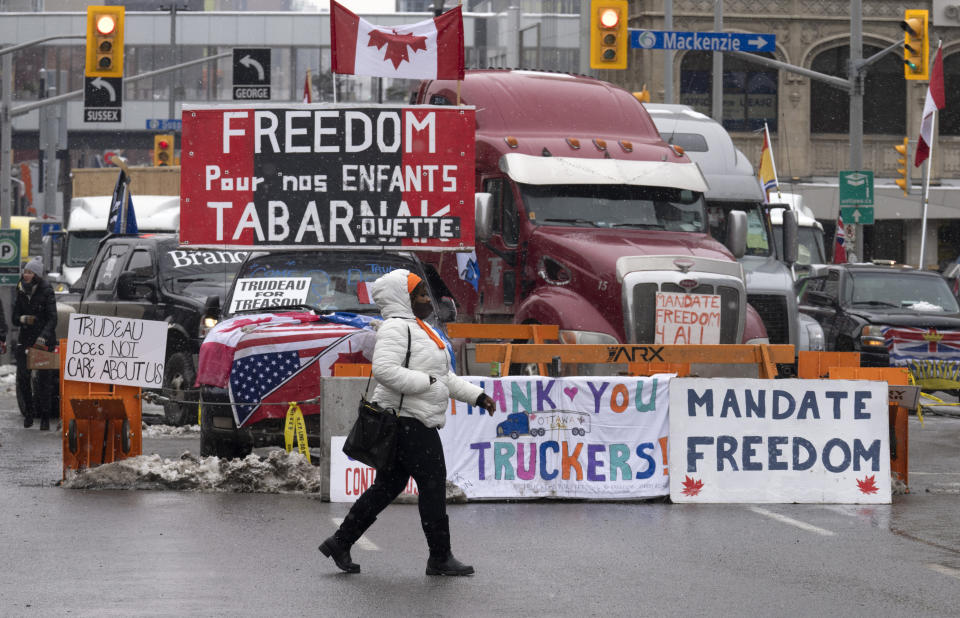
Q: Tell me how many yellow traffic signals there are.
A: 5